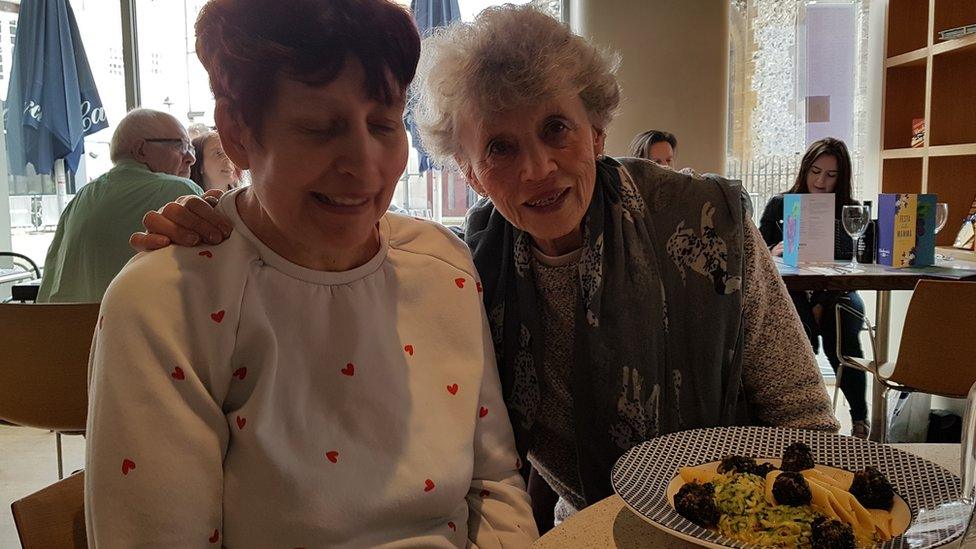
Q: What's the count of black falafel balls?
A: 6